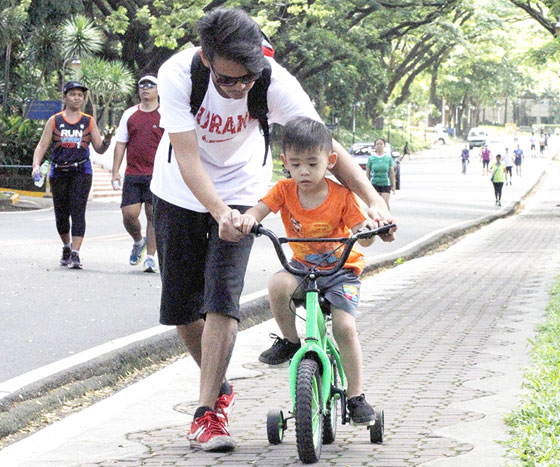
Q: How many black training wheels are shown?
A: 2